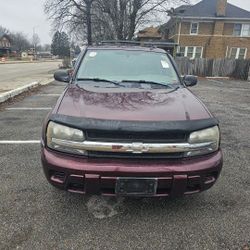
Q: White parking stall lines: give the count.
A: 3